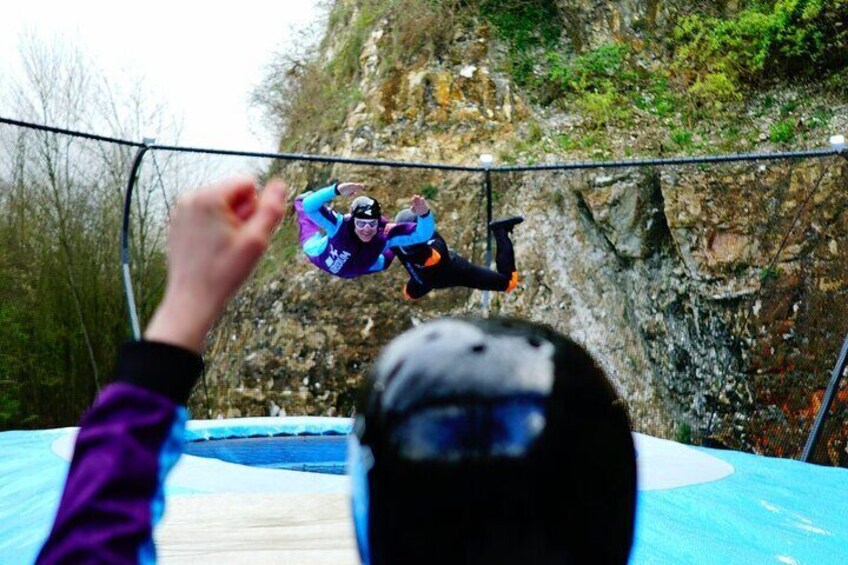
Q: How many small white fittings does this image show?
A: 3